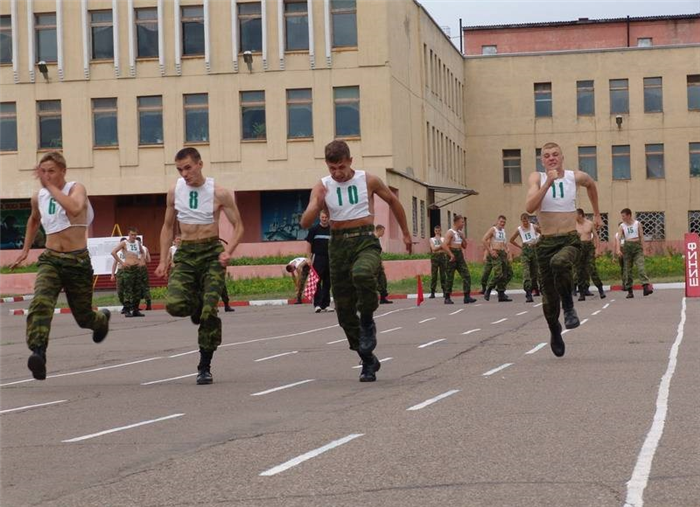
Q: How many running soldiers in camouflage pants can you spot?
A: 4